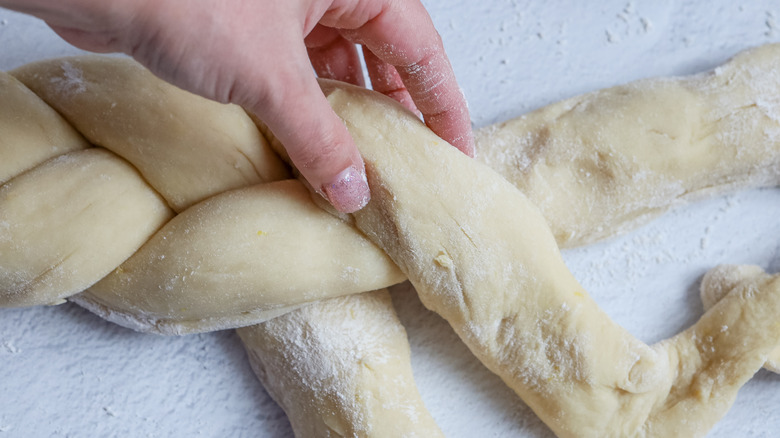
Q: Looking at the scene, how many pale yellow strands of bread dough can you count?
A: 3